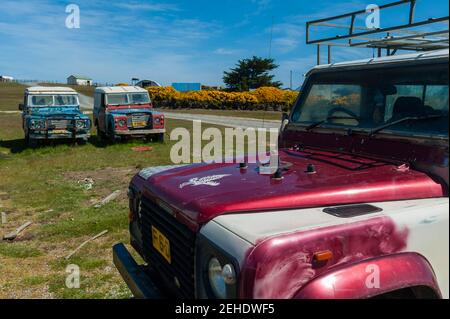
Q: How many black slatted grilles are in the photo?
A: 1